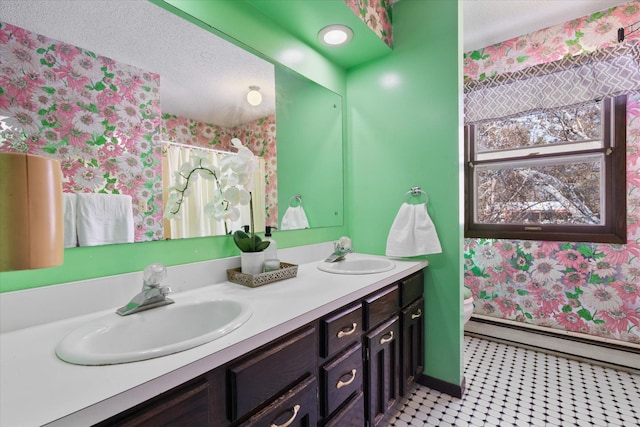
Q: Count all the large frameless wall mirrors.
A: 1